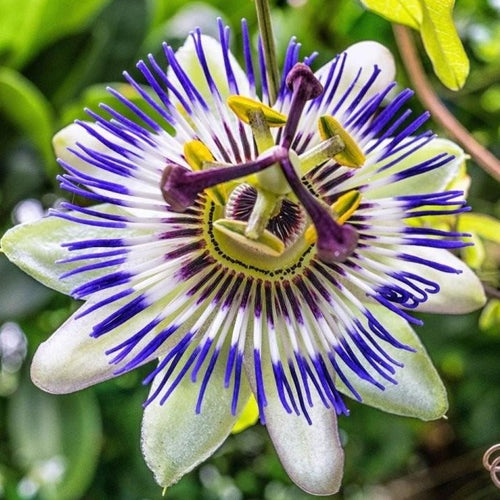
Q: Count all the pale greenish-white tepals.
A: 10